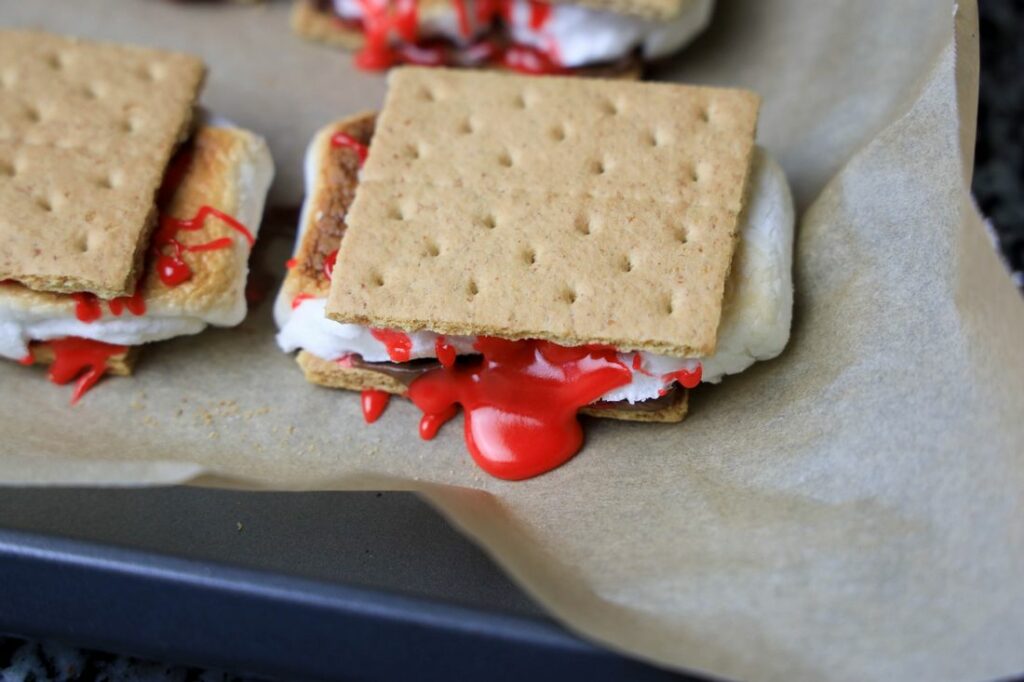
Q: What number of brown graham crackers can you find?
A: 6